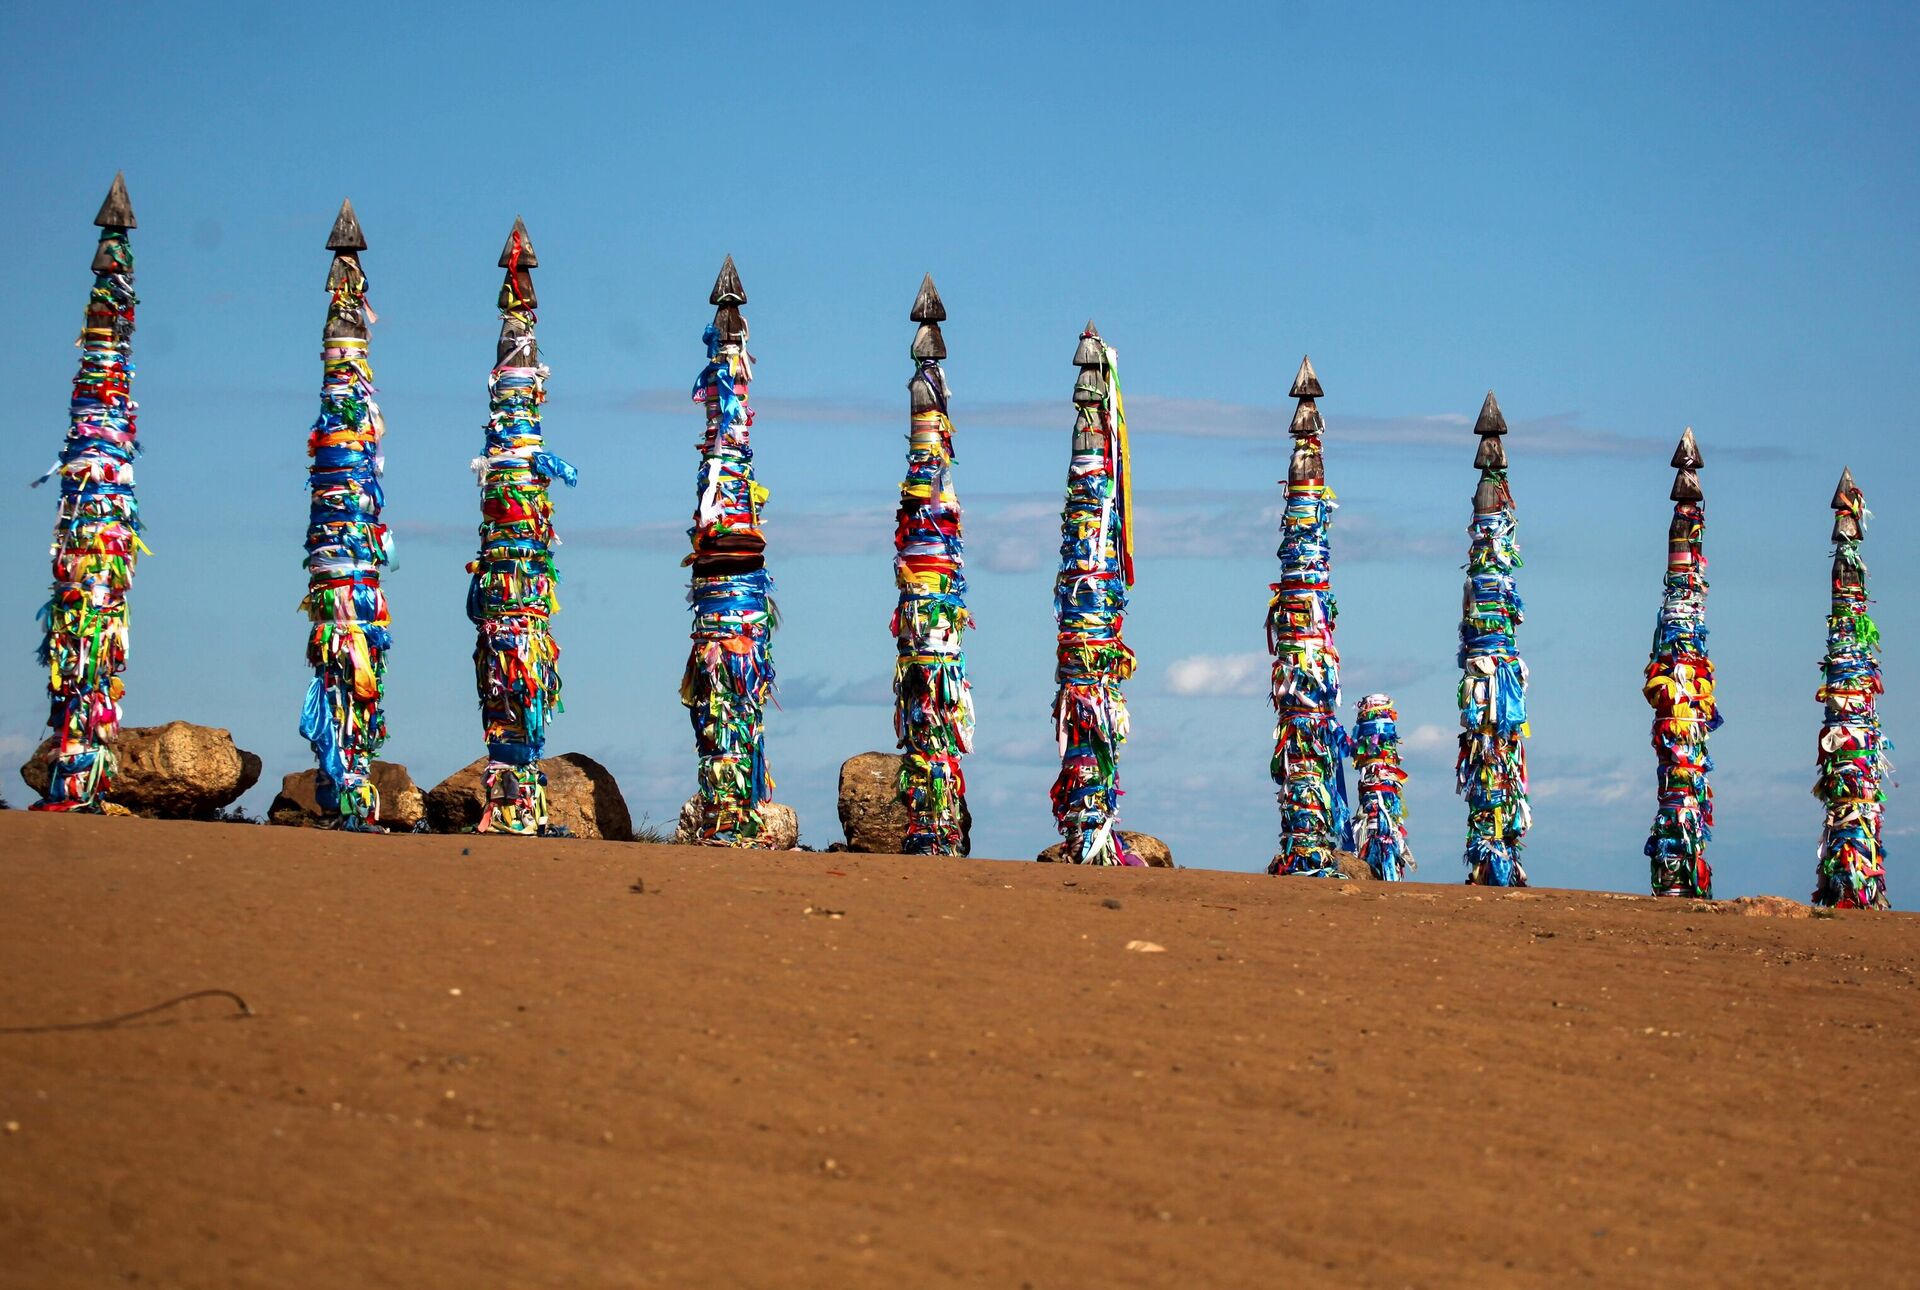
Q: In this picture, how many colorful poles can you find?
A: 11